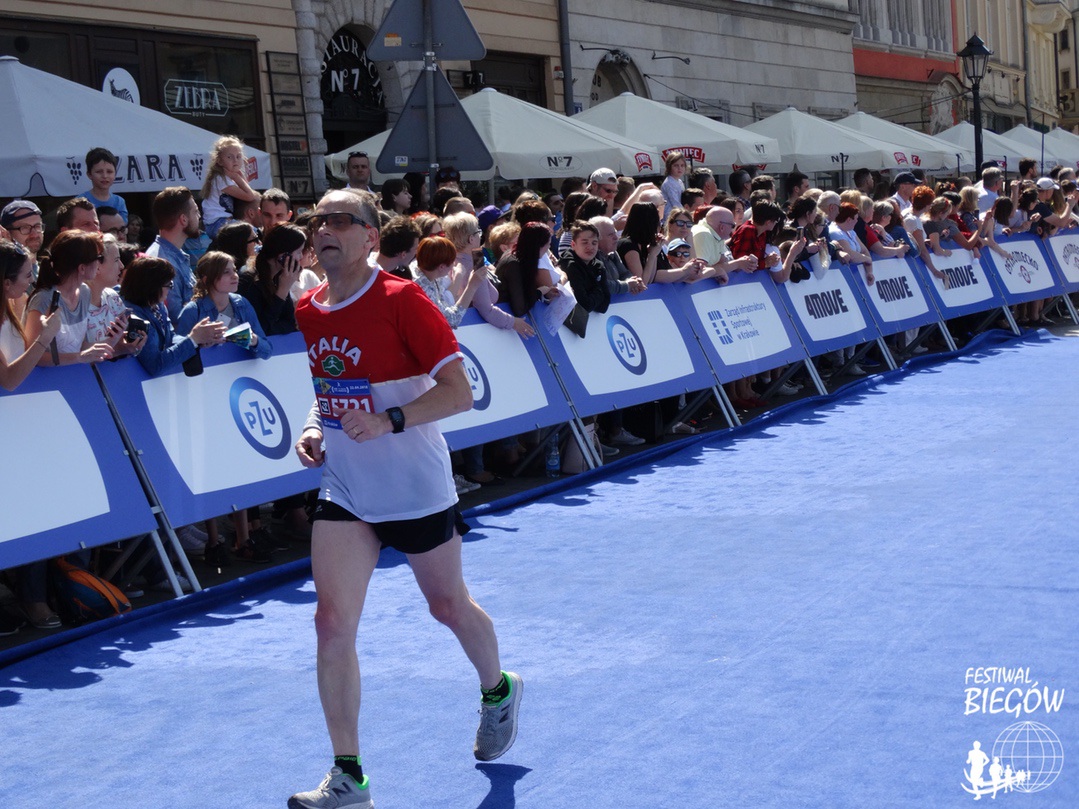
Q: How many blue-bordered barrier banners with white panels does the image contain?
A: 10